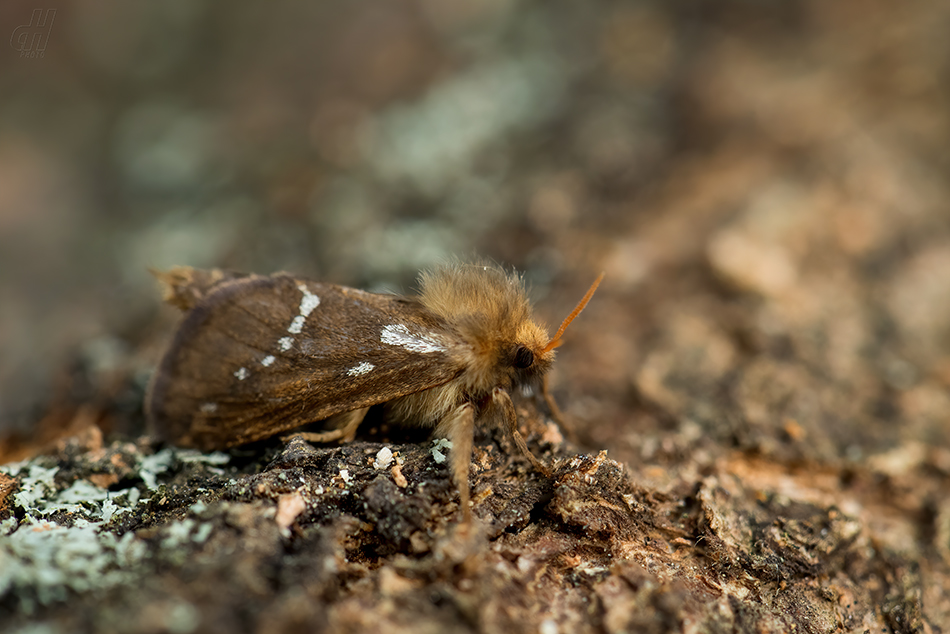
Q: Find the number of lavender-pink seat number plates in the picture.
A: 0